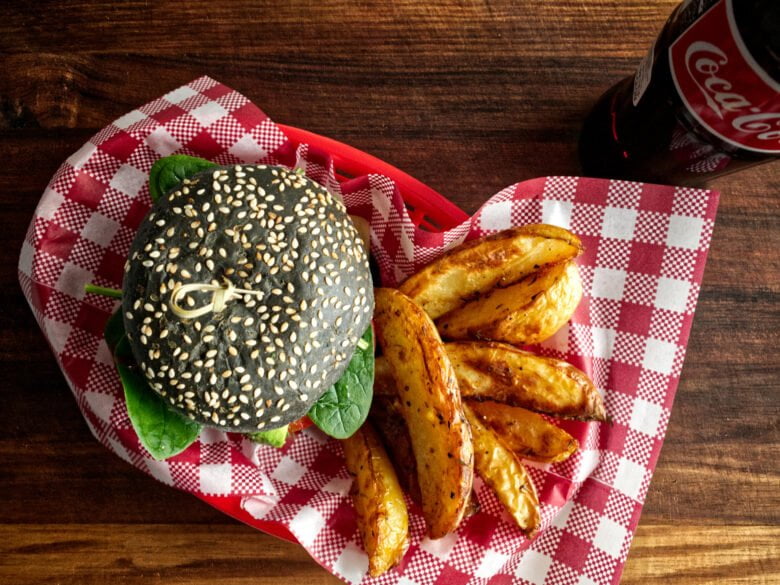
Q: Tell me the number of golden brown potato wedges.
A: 8